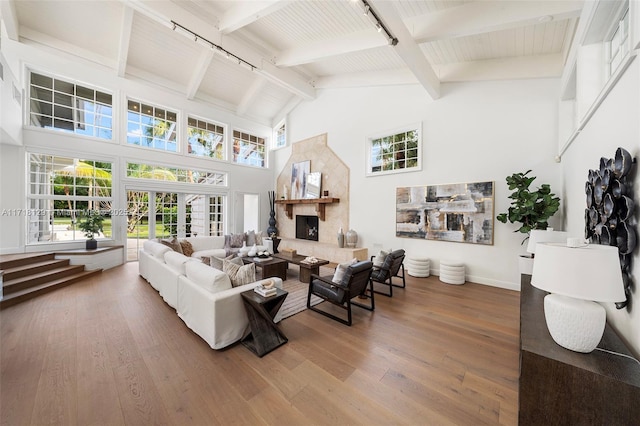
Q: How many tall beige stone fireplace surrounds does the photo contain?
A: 1